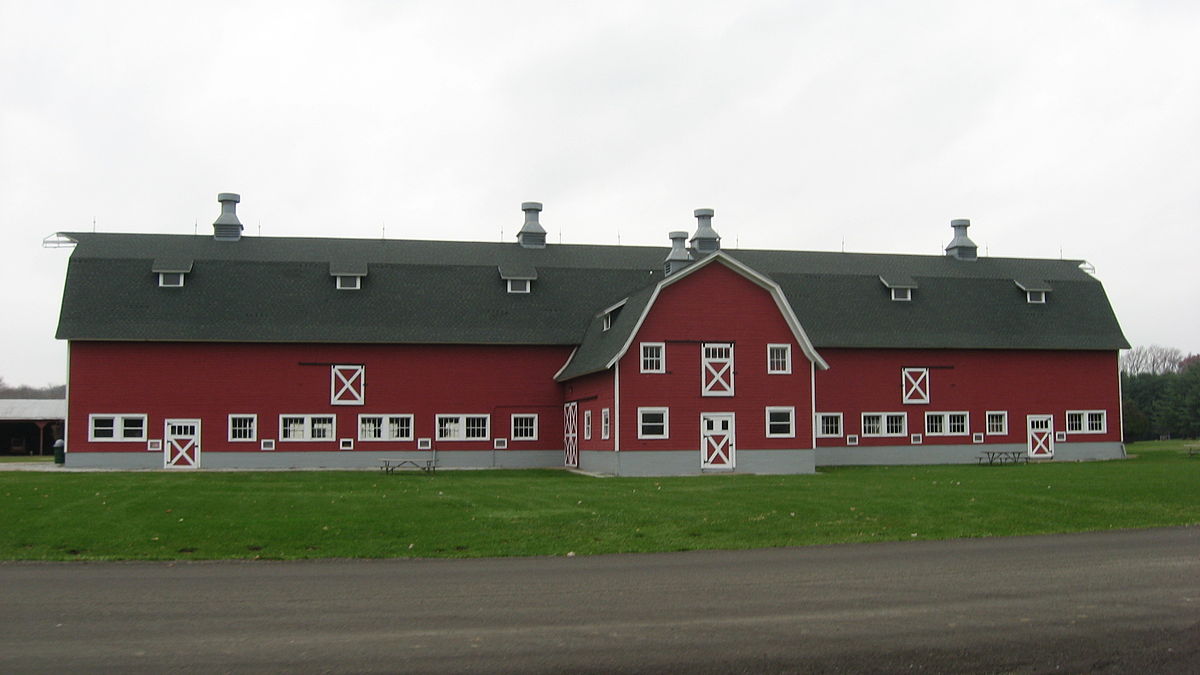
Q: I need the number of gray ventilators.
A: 5